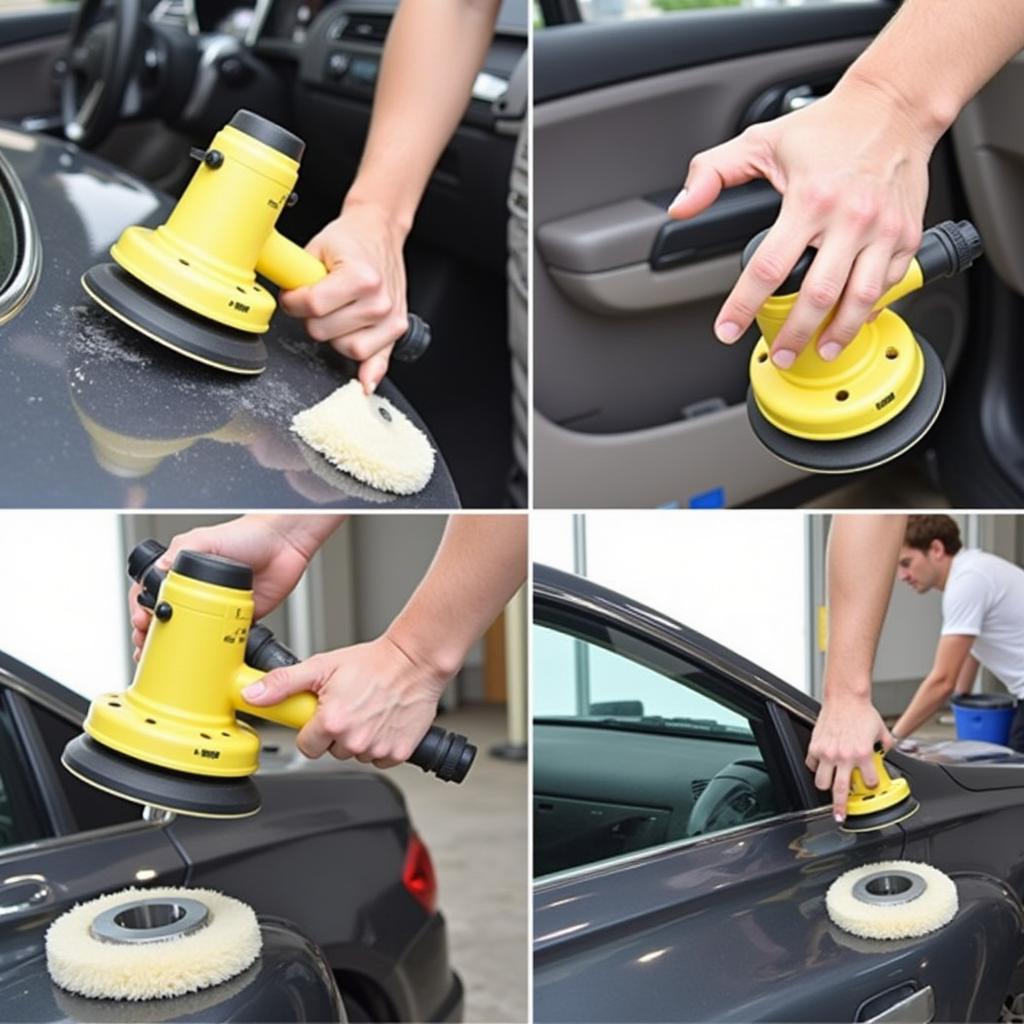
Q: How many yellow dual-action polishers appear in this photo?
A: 4